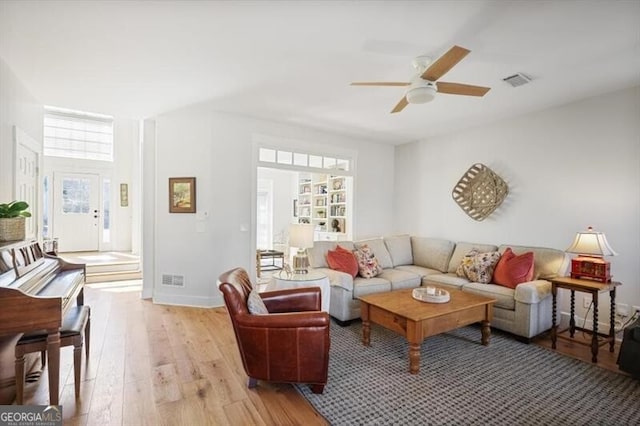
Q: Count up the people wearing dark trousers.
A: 0